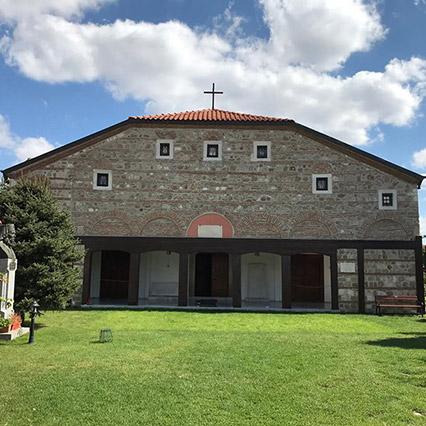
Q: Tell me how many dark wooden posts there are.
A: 8